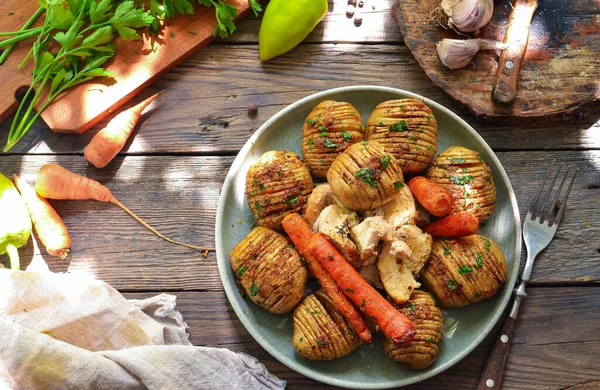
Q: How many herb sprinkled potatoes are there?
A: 9